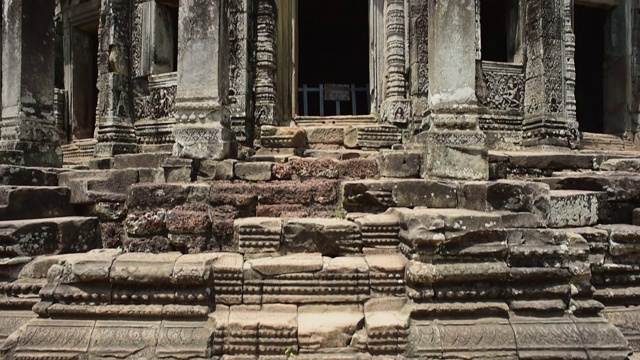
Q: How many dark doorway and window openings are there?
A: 5